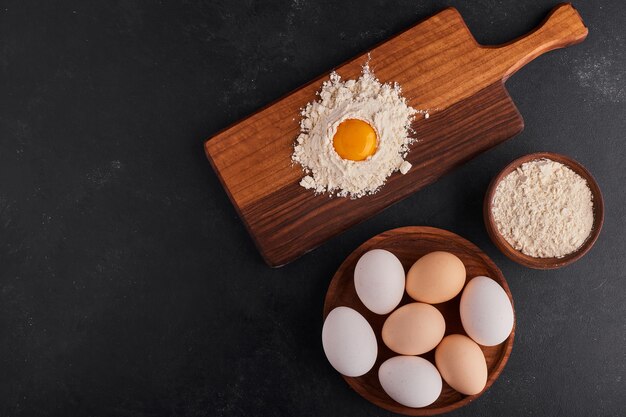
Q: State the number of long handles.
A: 1